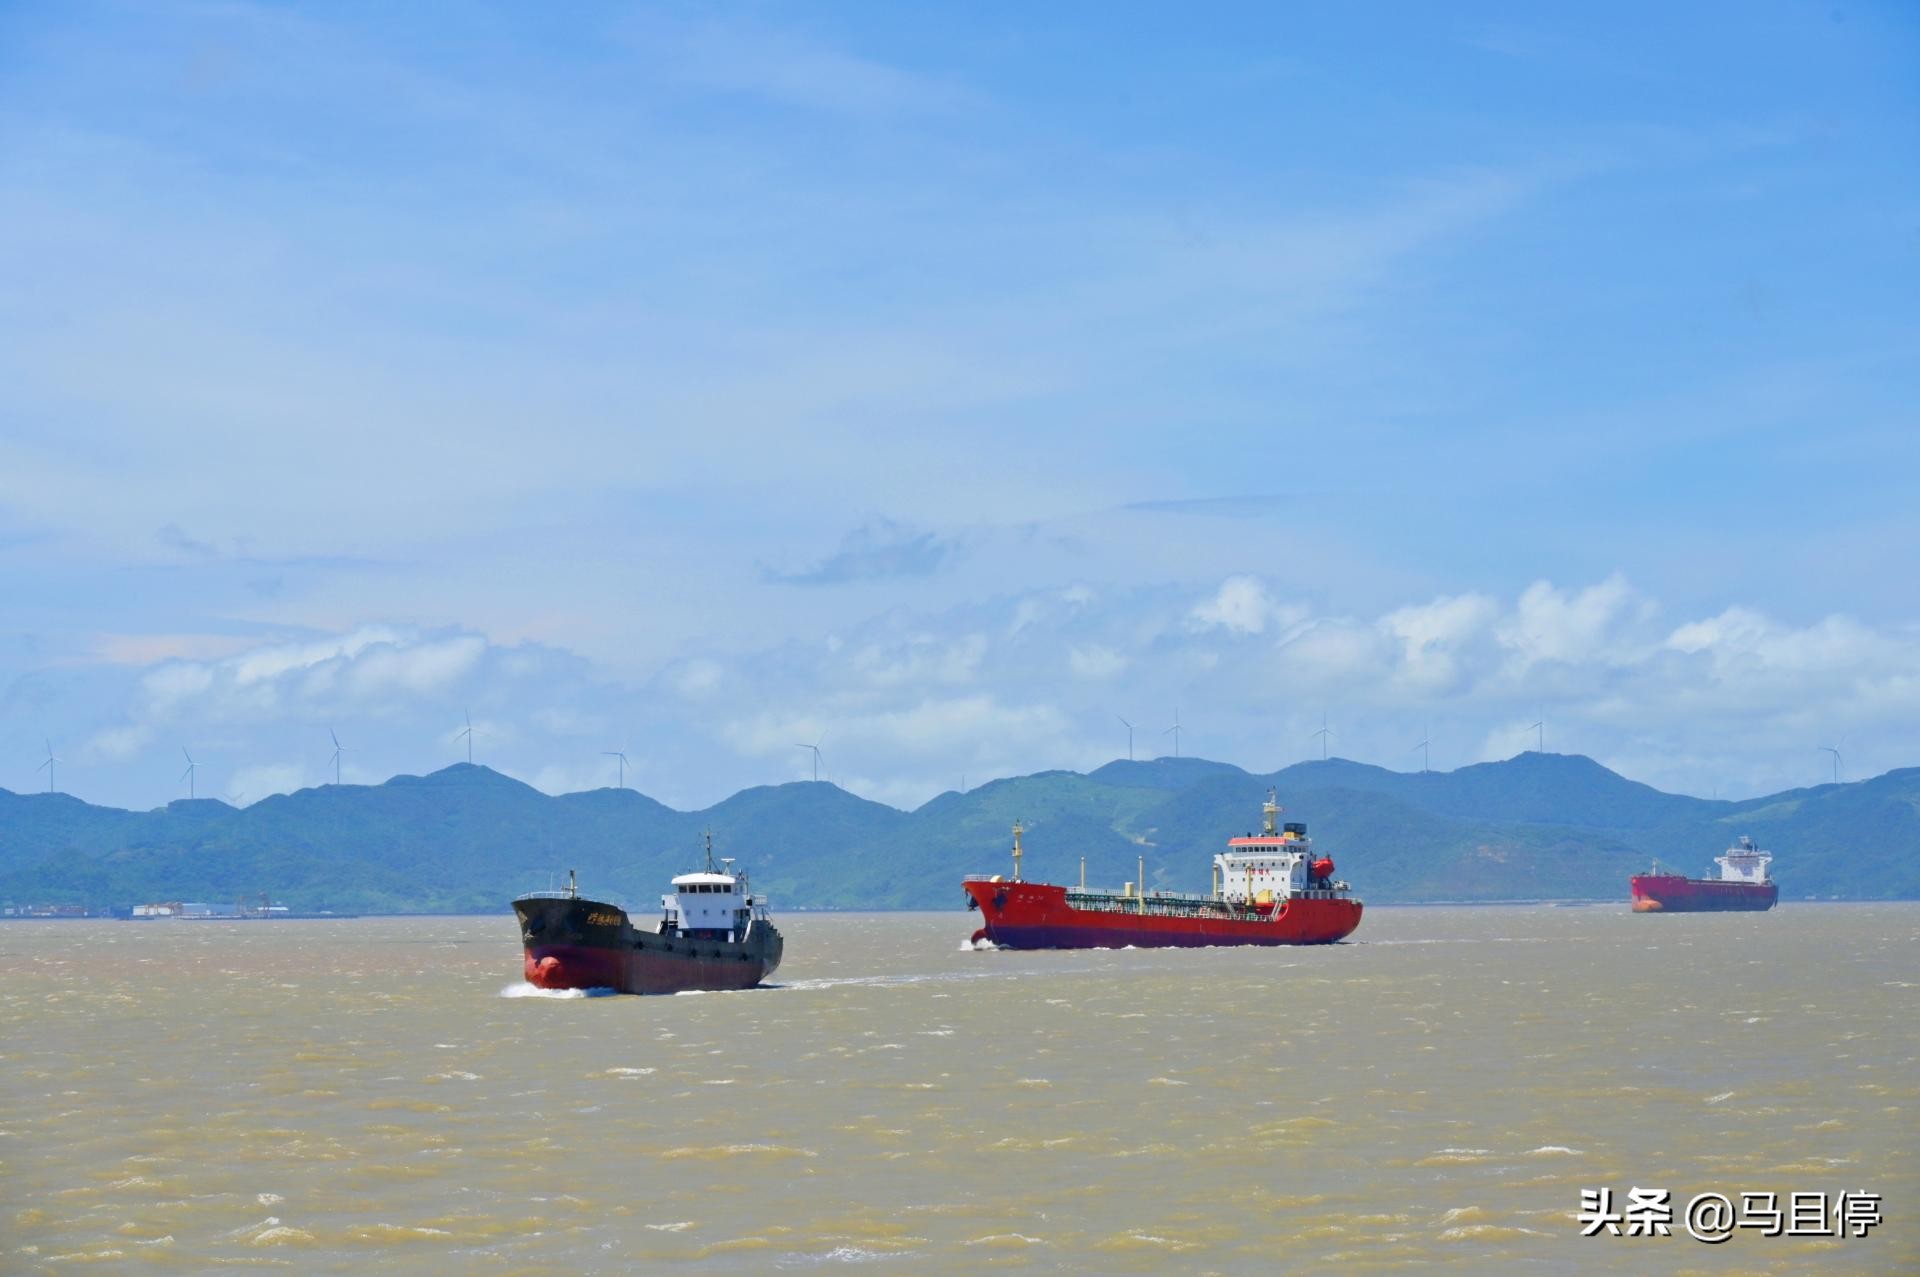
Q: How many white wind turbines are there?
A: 12